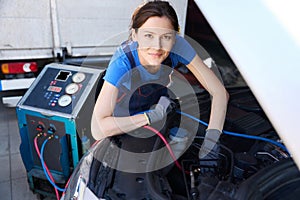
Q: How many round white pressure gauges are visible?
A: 3